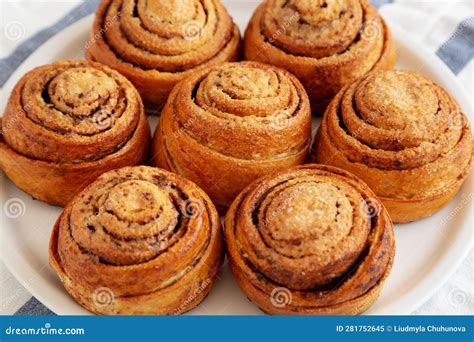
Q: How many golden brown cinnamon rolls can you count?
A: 7